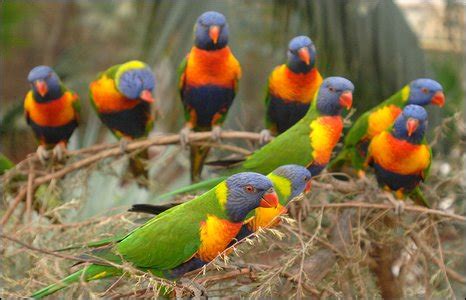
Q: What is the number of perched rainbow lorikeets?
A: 9